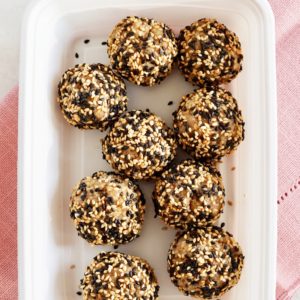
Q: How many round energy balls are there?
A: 9